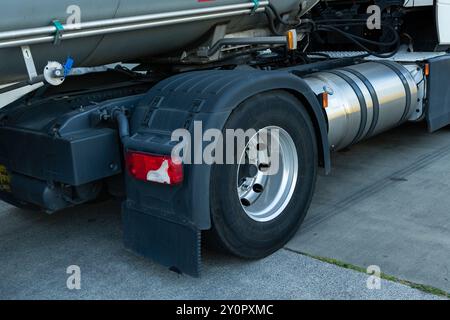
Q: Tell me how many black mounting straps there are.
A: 3